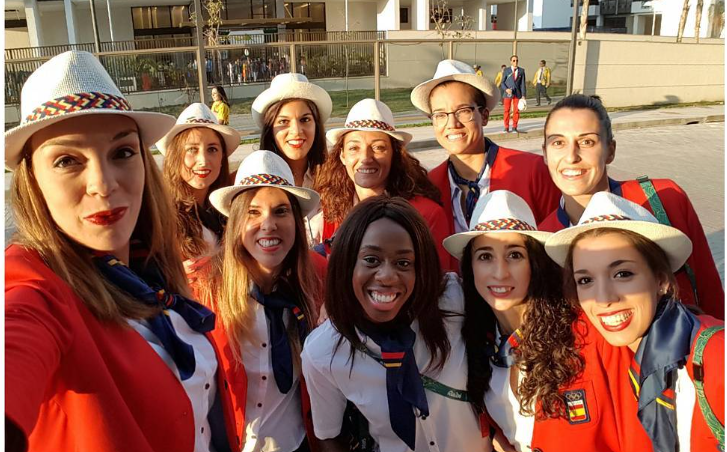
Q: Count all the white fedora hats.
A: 8